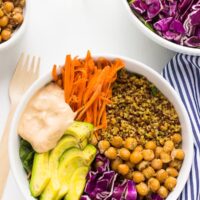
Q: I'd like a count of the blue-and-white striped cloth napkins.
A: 1